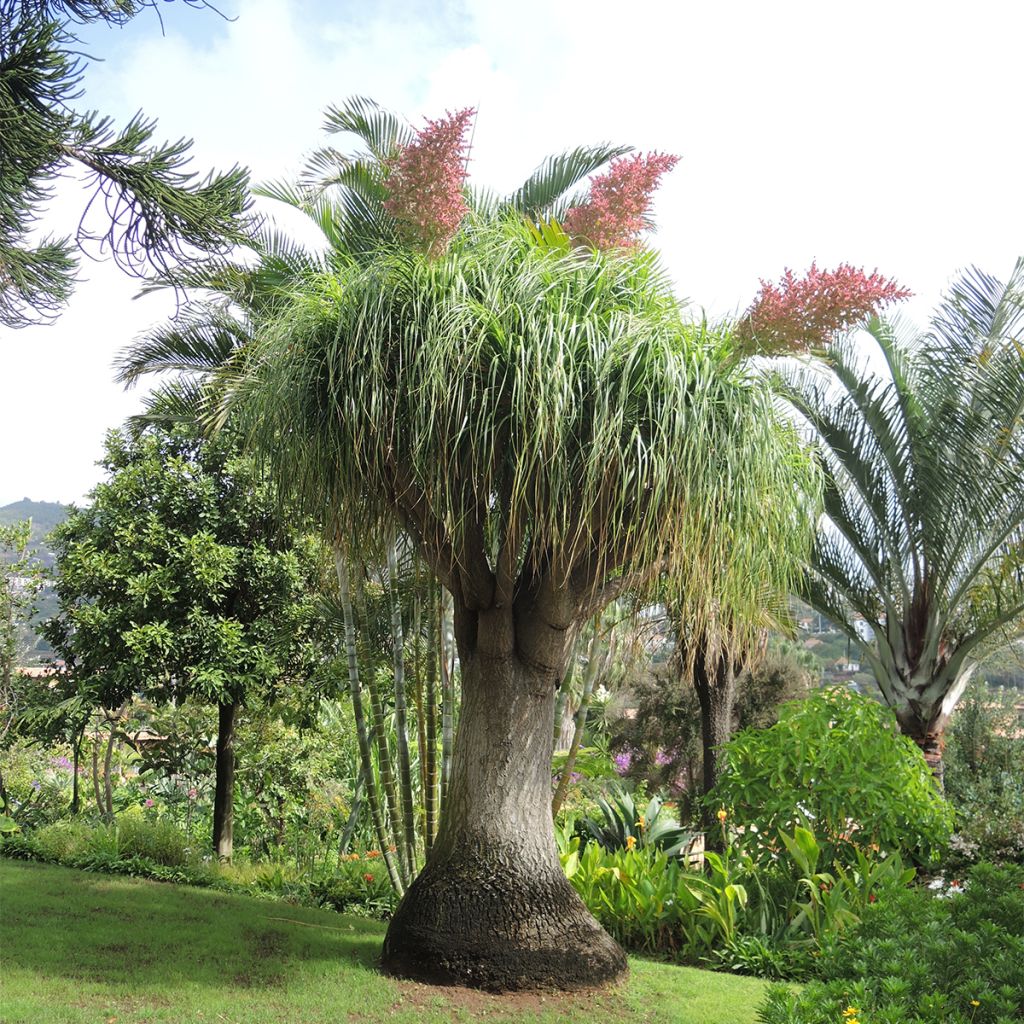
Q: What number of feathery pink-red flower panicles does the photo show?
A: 3